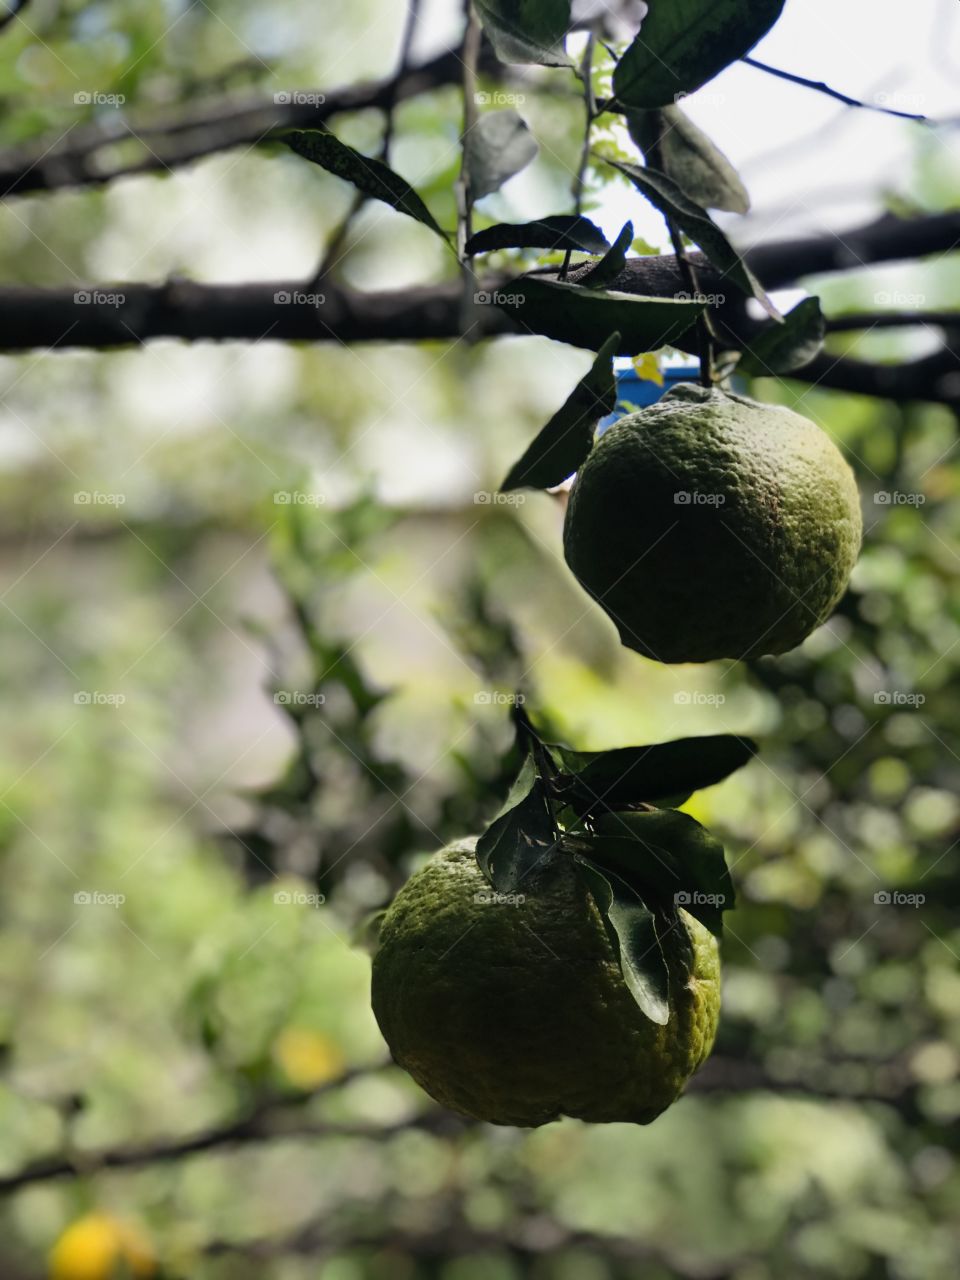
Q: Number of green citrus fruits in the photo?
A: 2